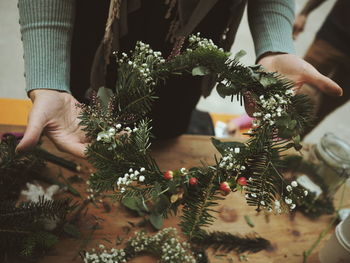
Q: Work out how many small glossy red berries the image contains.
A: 4